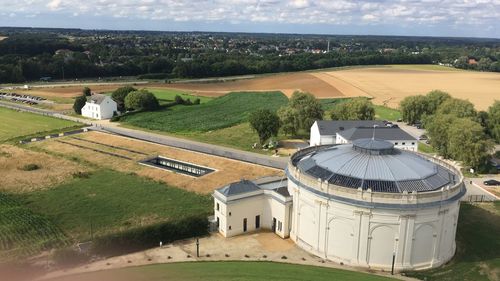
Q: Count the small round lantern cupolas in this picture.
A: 1